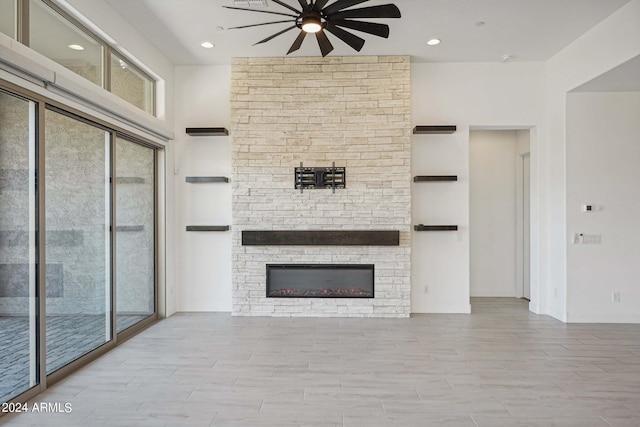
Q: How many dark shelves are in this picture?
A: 6